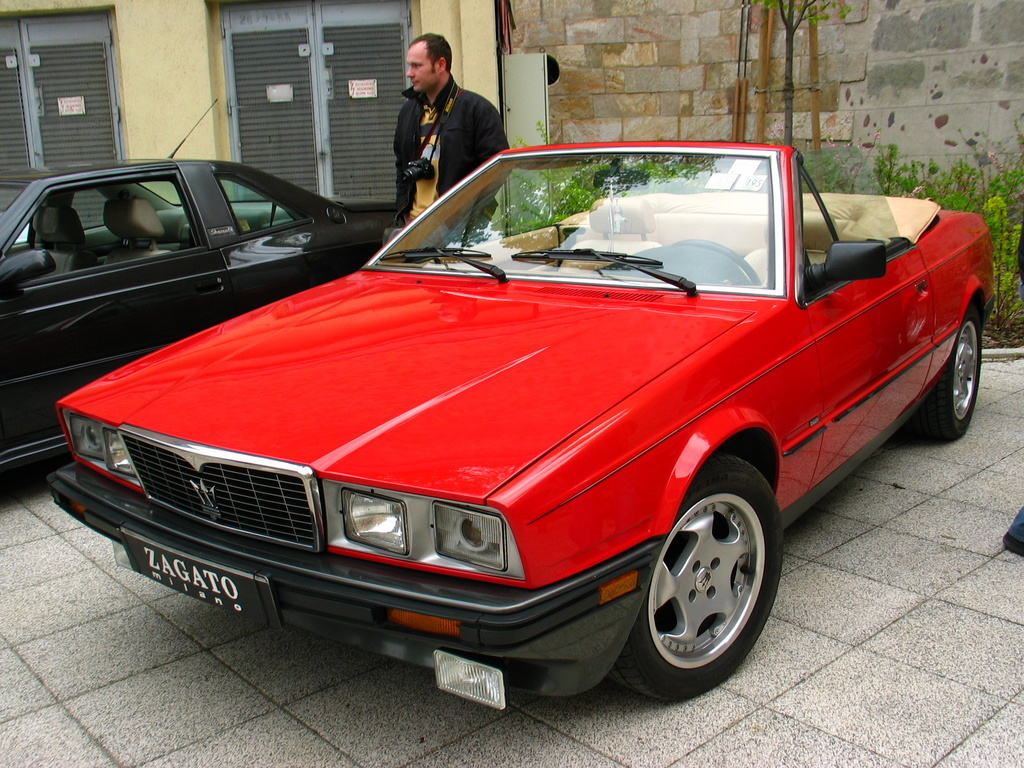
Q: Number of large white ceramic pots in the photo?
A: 0